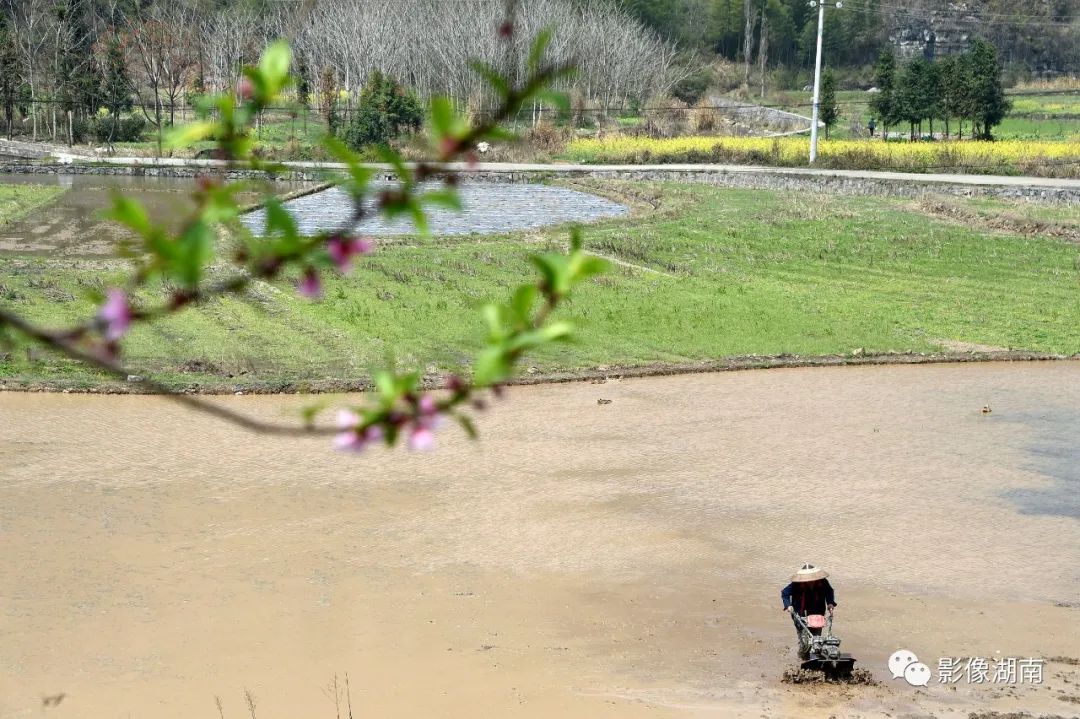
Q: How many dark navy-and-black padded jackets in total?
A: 1